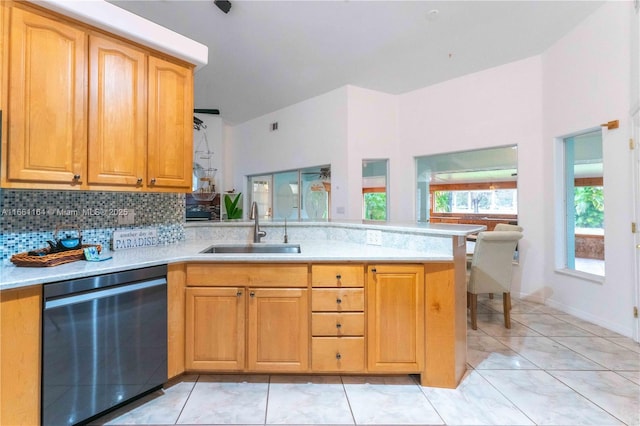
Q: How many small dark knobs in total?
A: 10